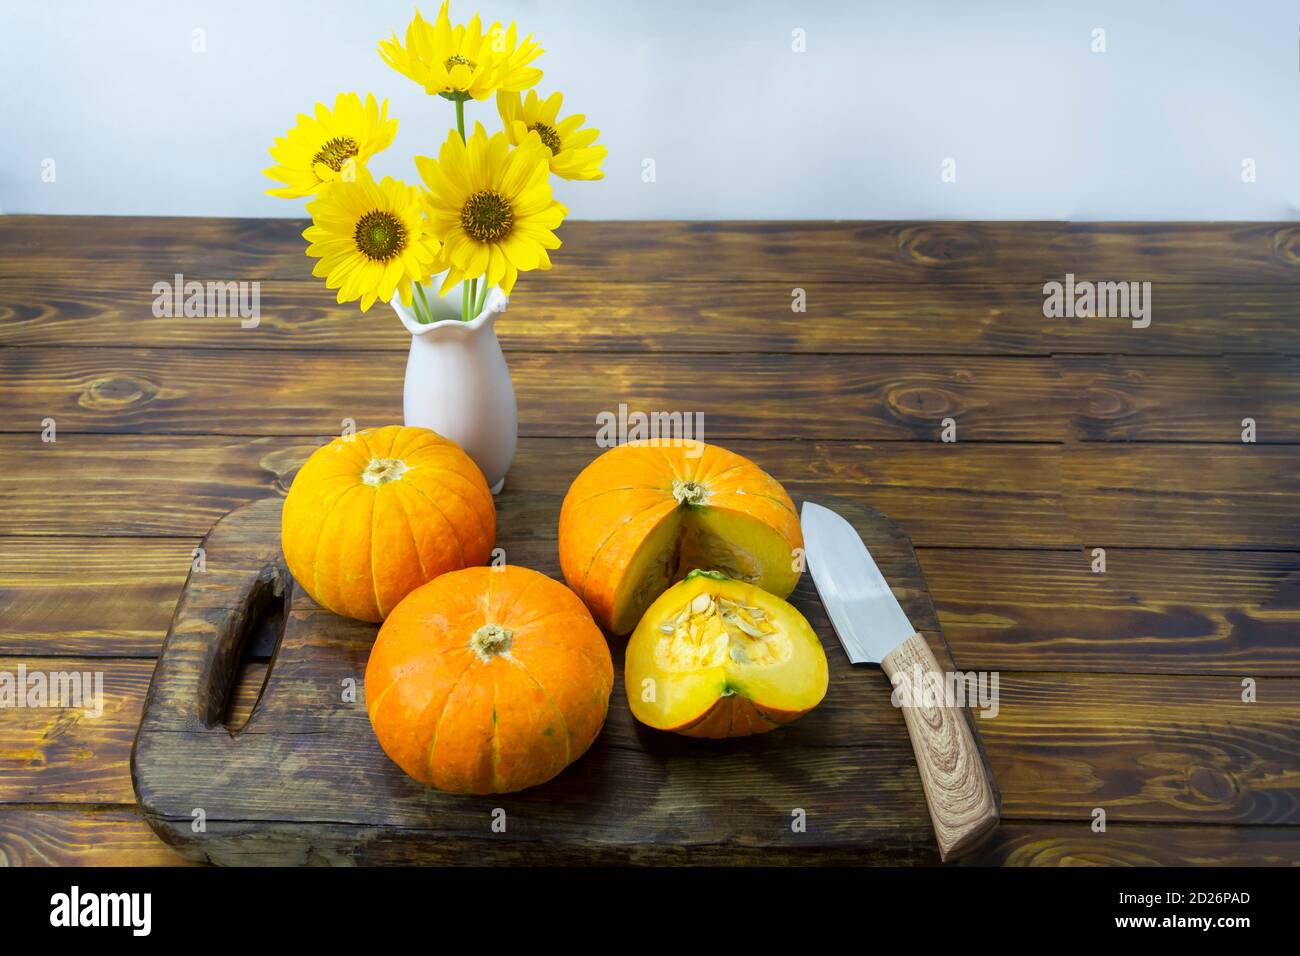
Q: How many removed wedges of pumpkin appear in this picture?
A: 1